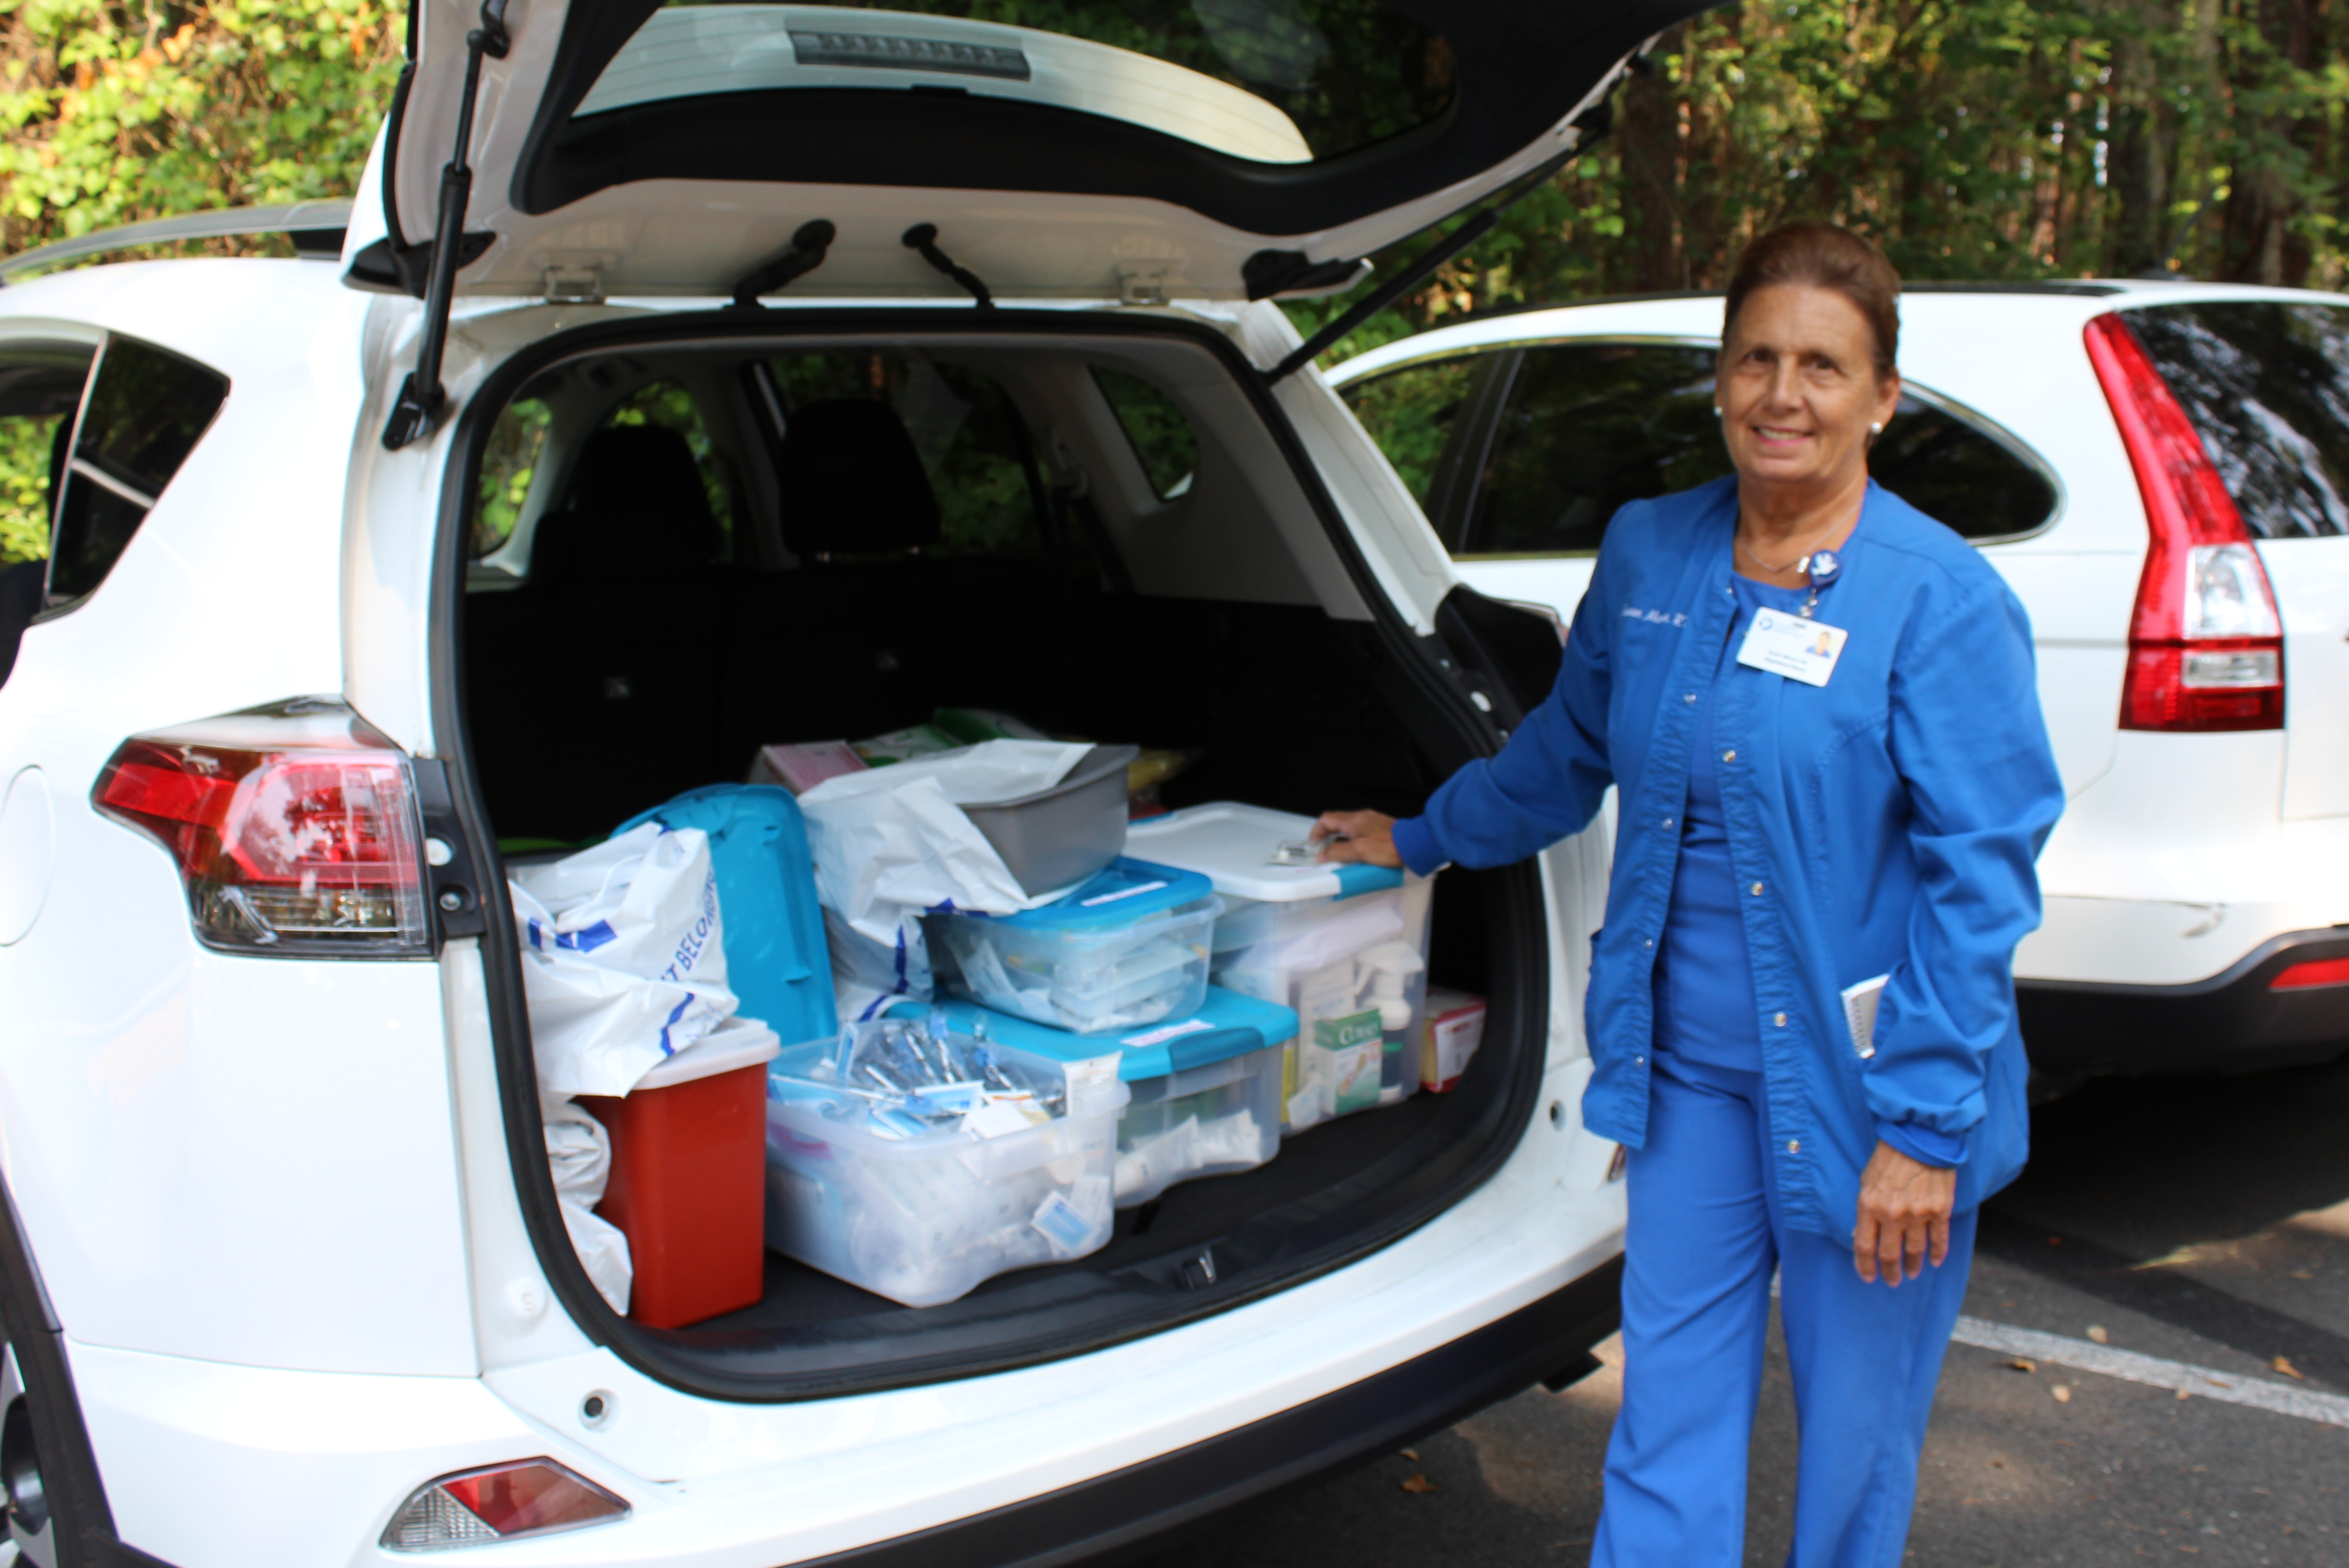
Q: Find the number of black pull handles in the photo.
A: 2